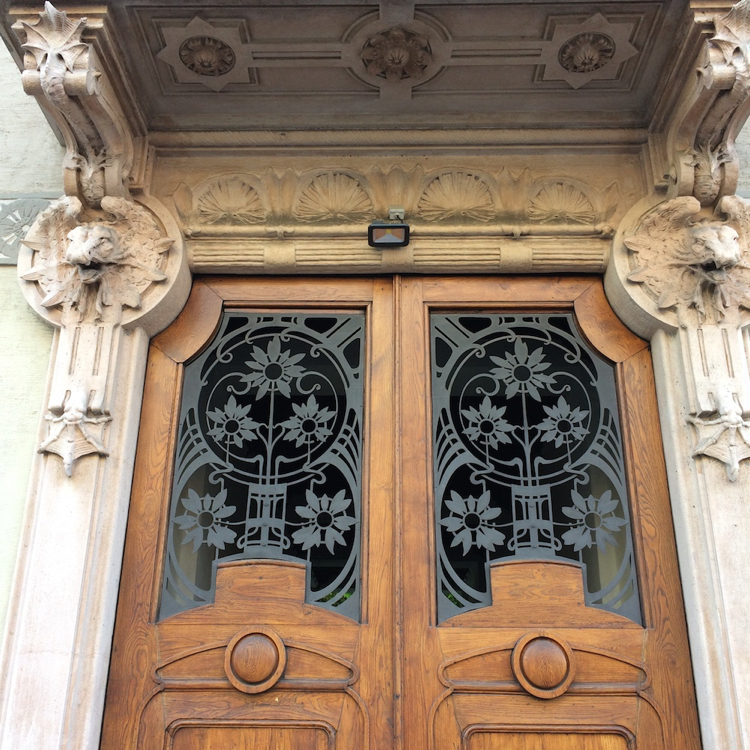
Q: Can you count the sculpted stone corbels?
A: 2